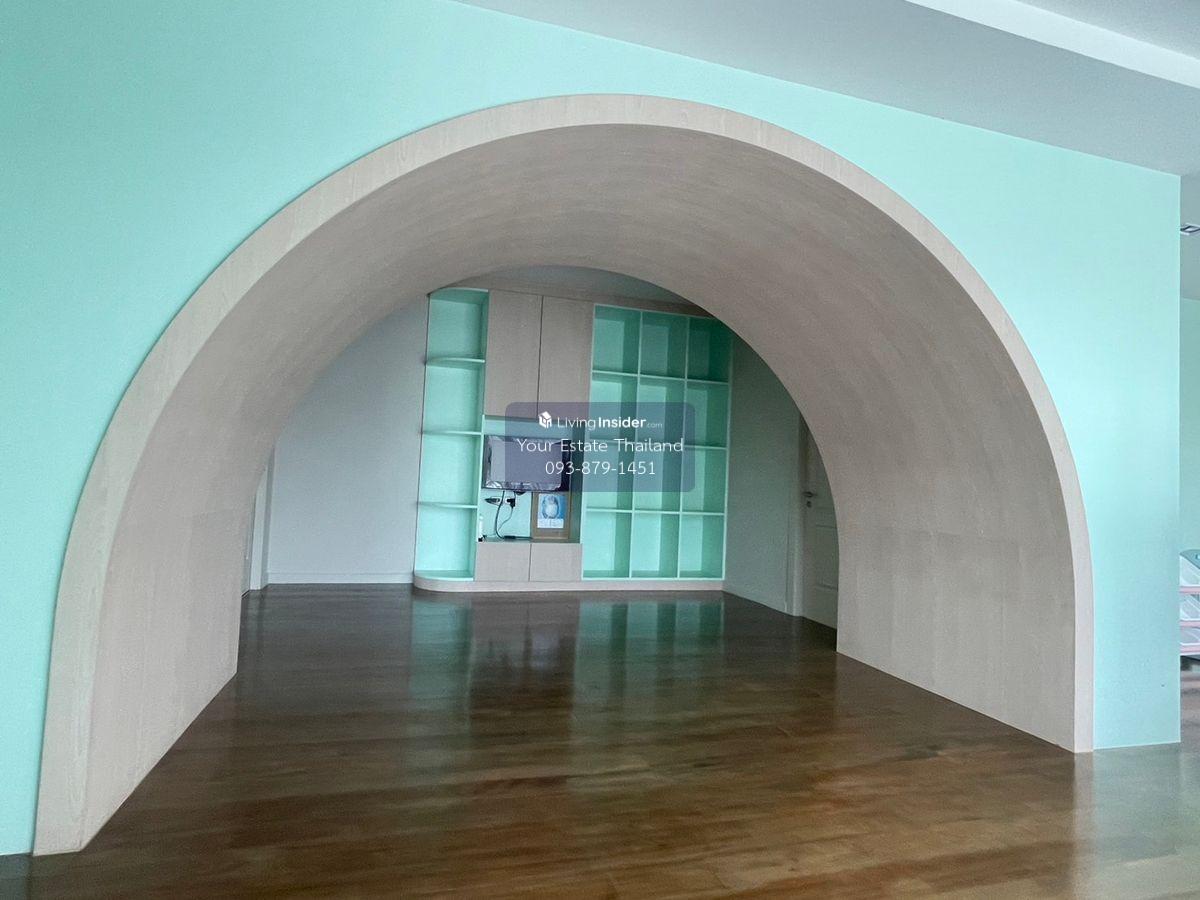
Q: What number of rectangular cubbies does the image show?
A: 12